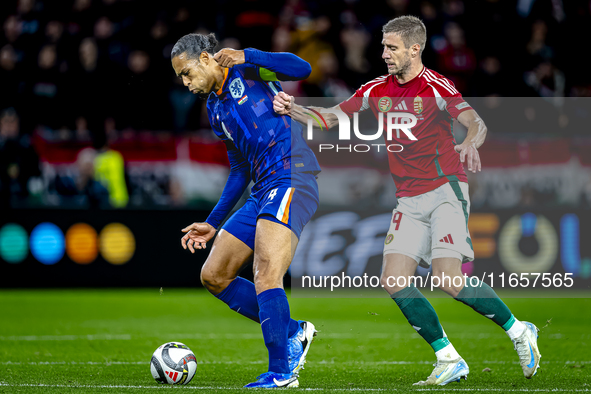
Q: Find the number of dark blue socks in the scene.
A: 2